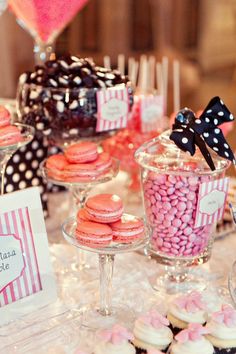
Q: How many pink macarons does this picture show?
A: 10